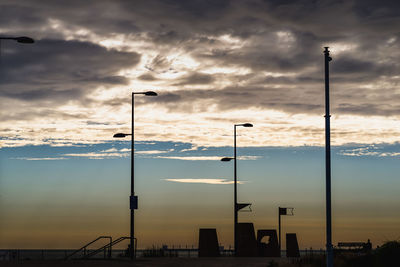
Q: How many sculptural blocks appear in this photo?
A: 4